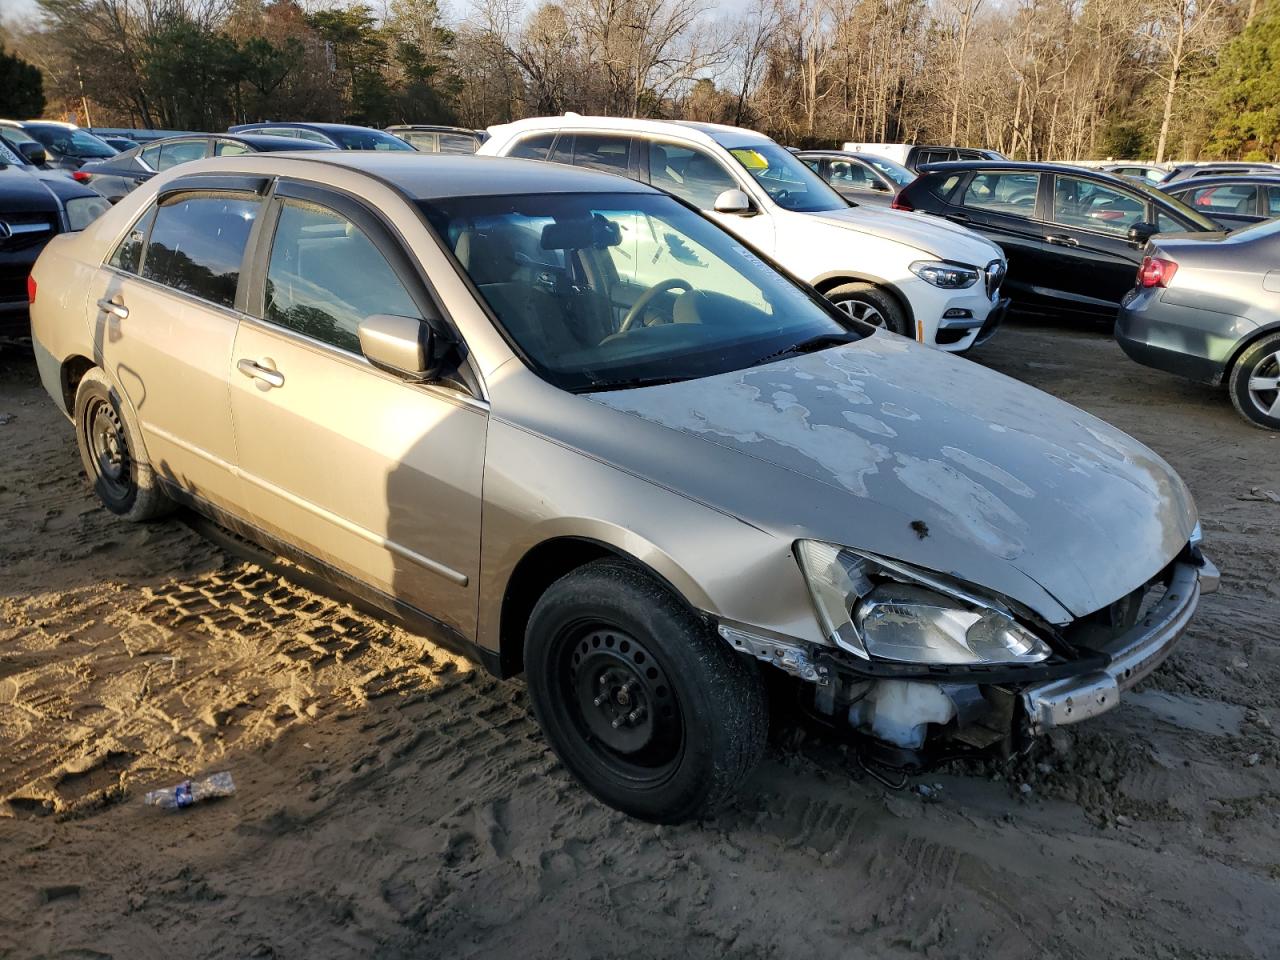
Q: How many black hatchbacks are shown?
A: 1